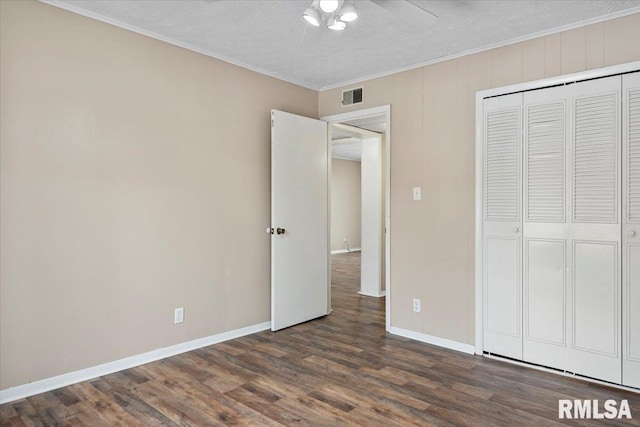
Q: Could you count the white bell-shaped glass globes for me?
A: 4